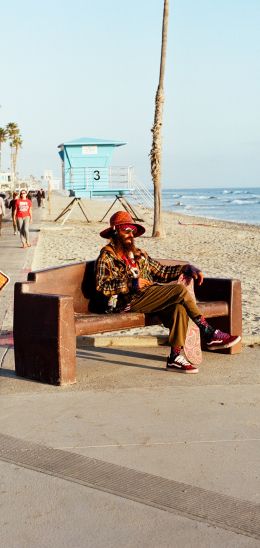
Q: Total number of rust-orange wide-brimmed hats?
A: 1